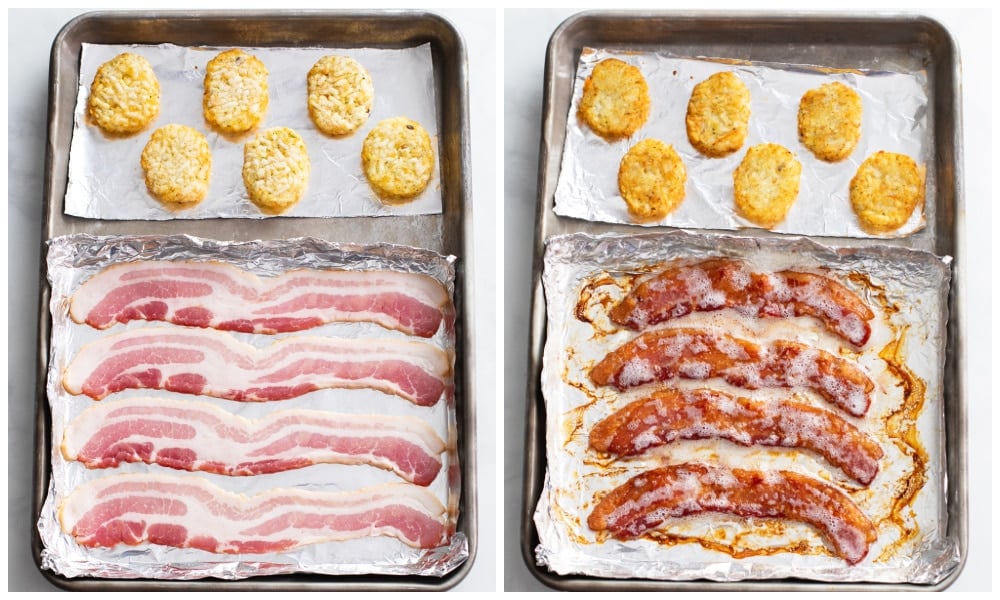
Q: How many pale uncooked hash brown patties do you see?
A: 6